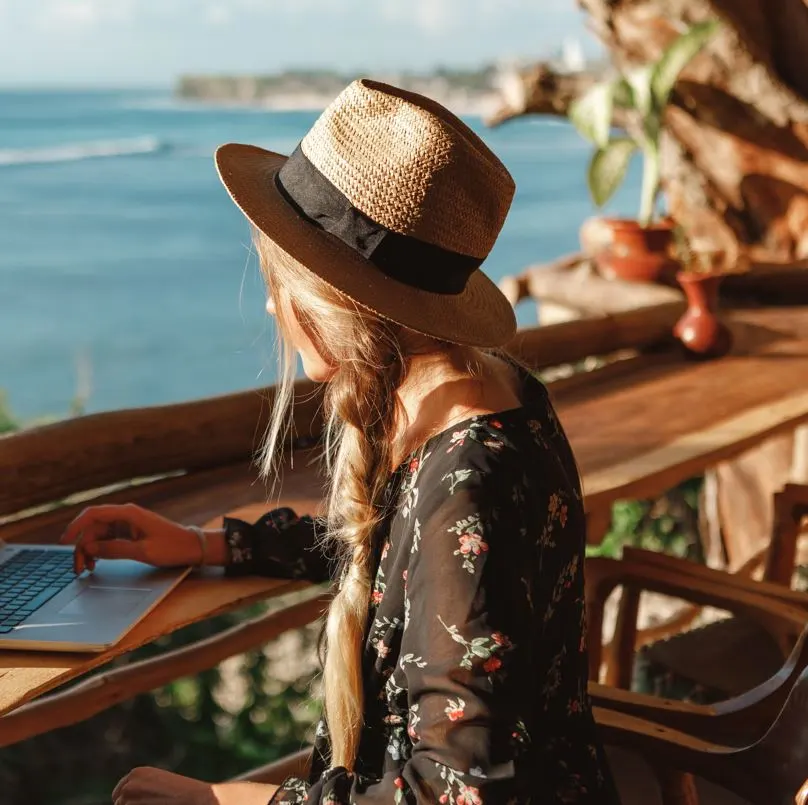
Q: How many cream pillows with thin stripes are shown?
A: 0